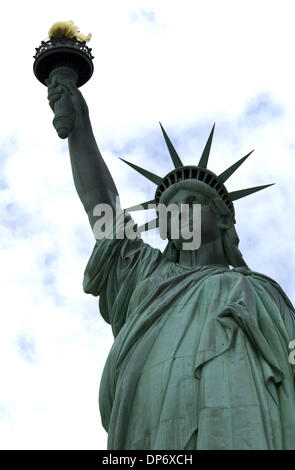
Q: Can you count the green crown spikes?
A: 7